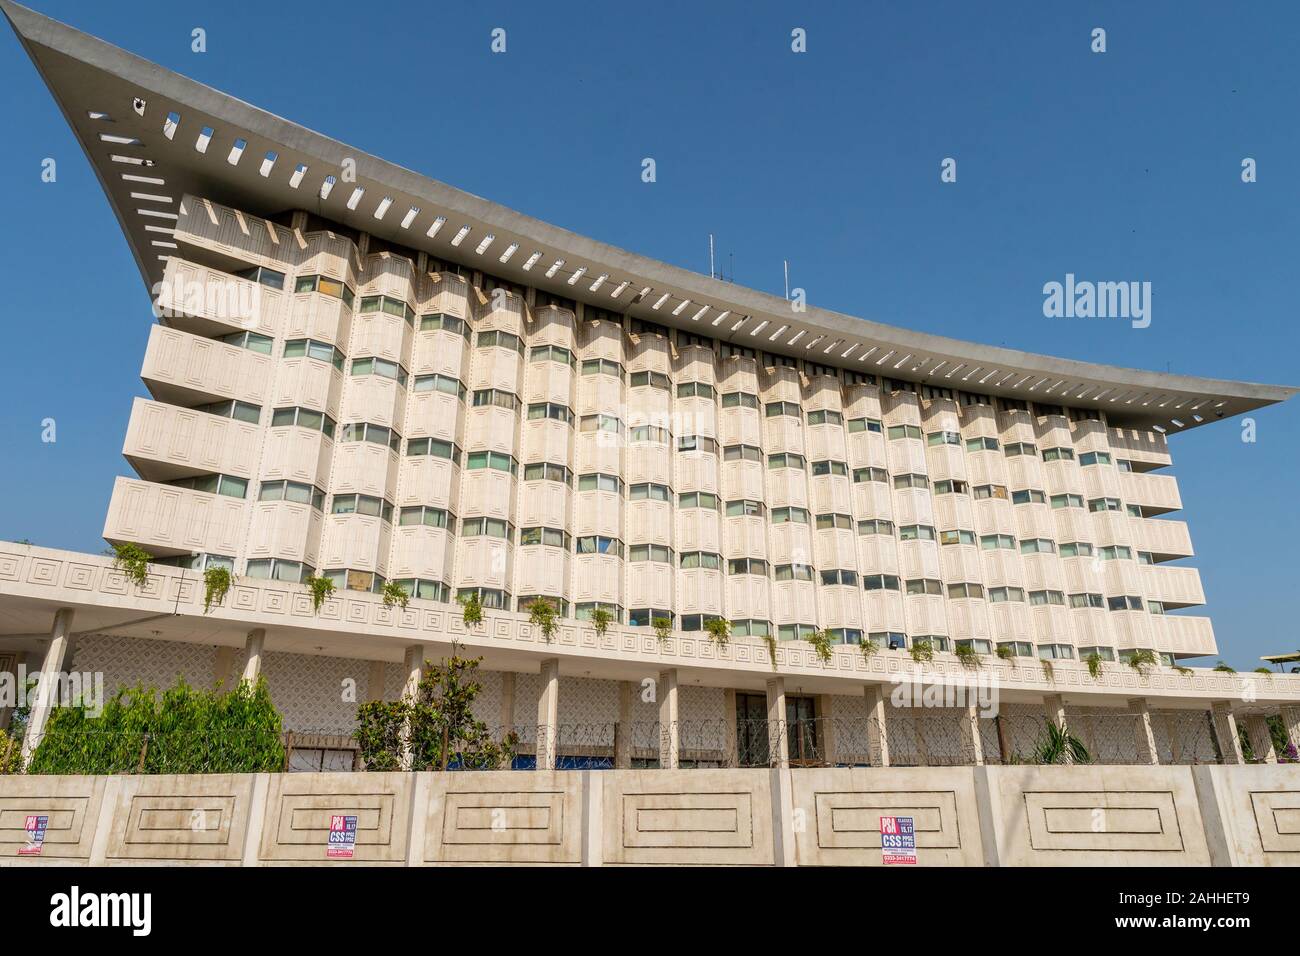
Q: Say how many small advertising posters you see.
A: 3